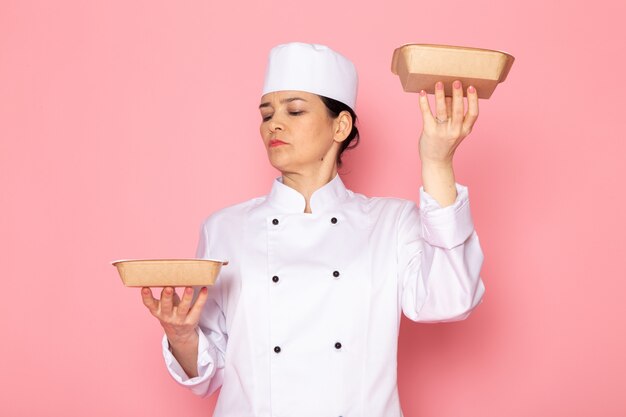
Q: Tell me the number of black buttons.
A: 6